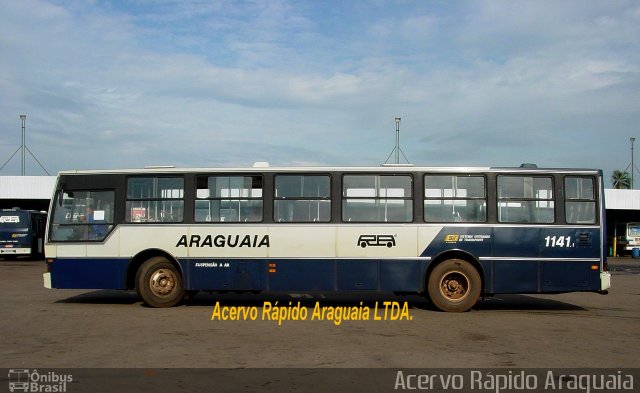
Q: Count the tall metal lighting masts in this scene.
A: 3